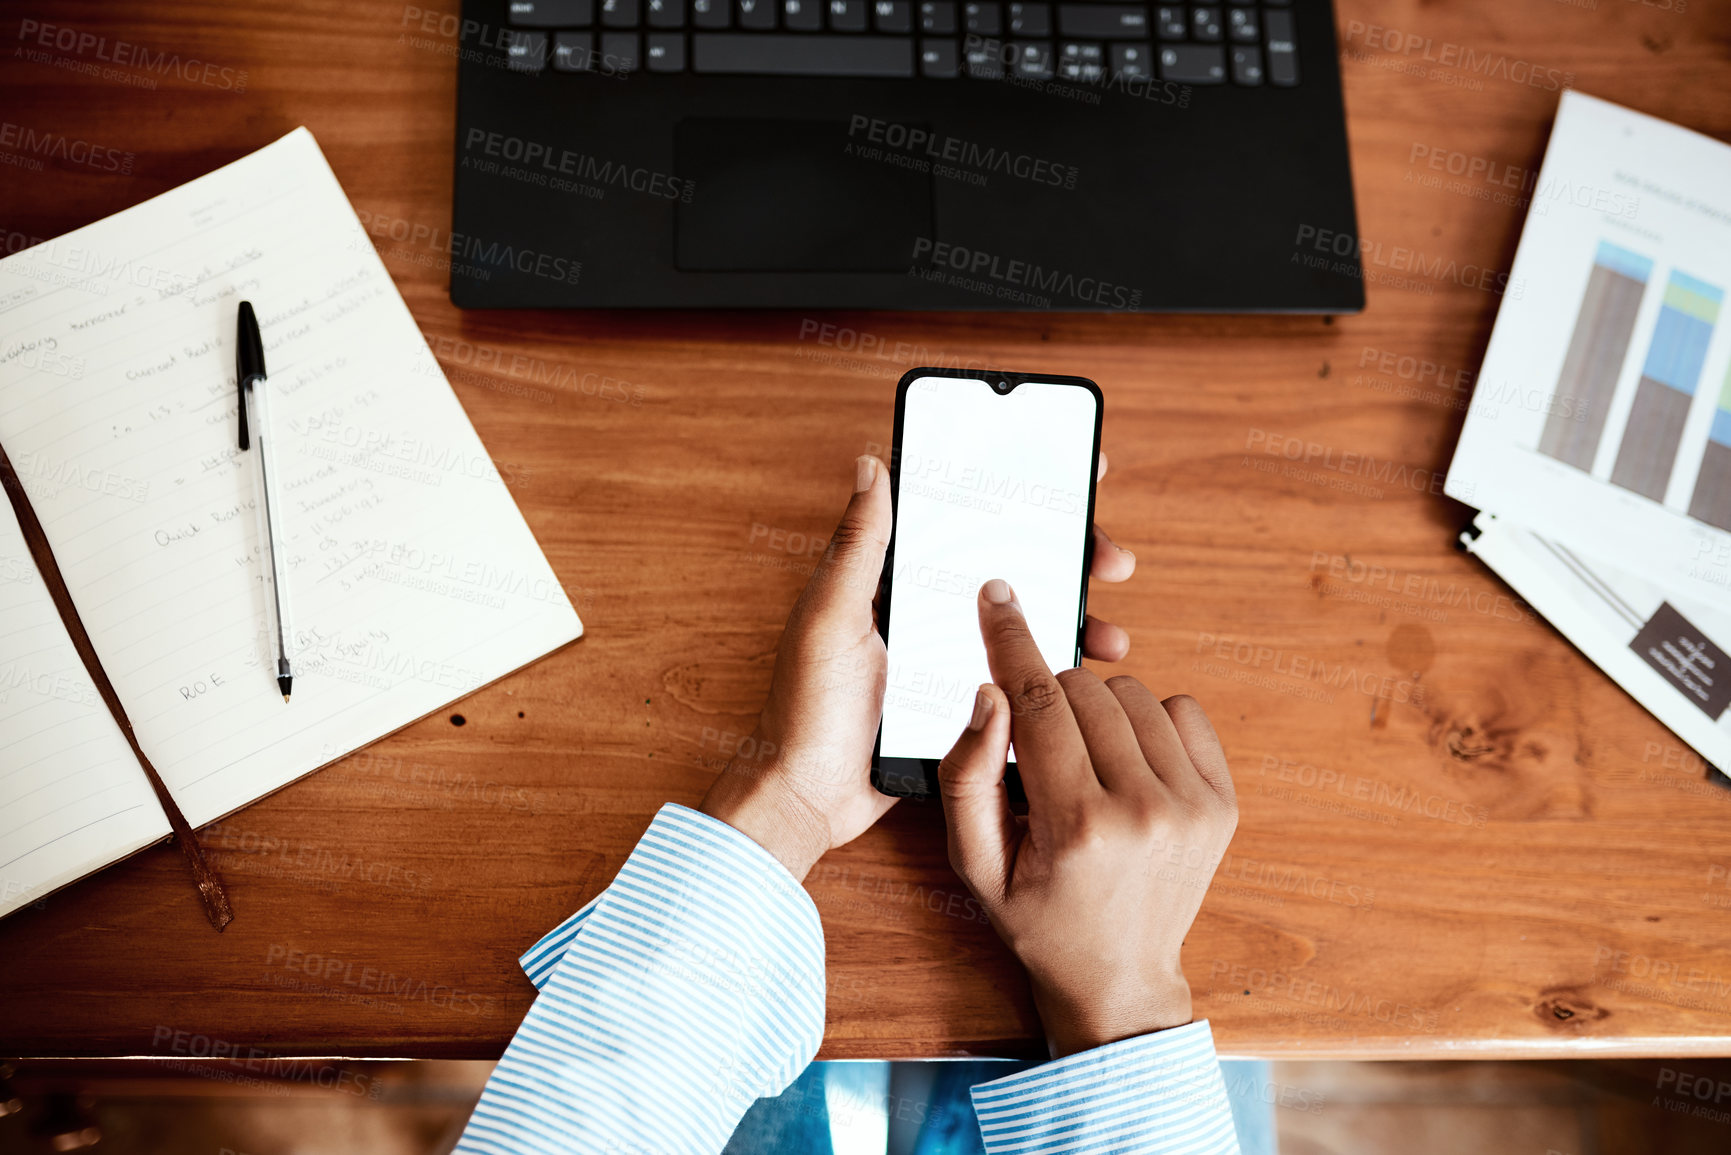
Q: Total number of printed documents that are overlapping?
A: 2